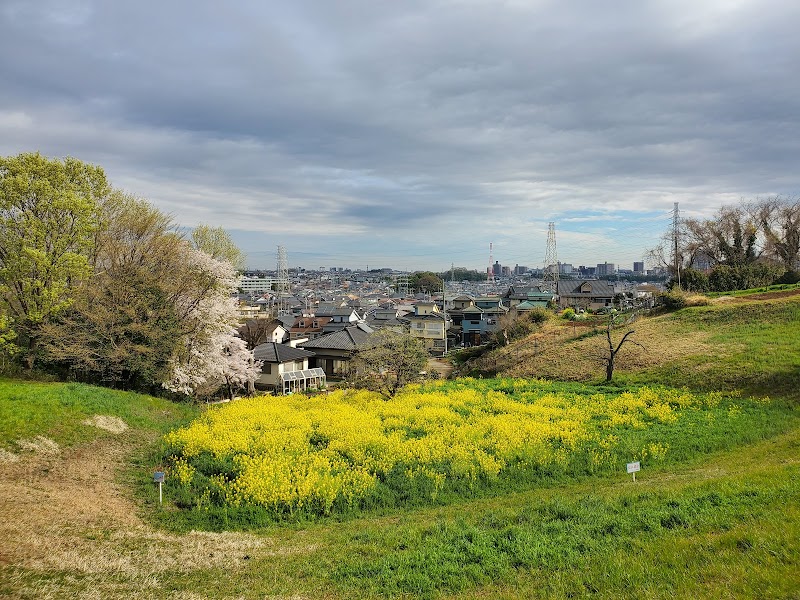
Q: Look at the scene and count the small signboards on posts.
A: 2